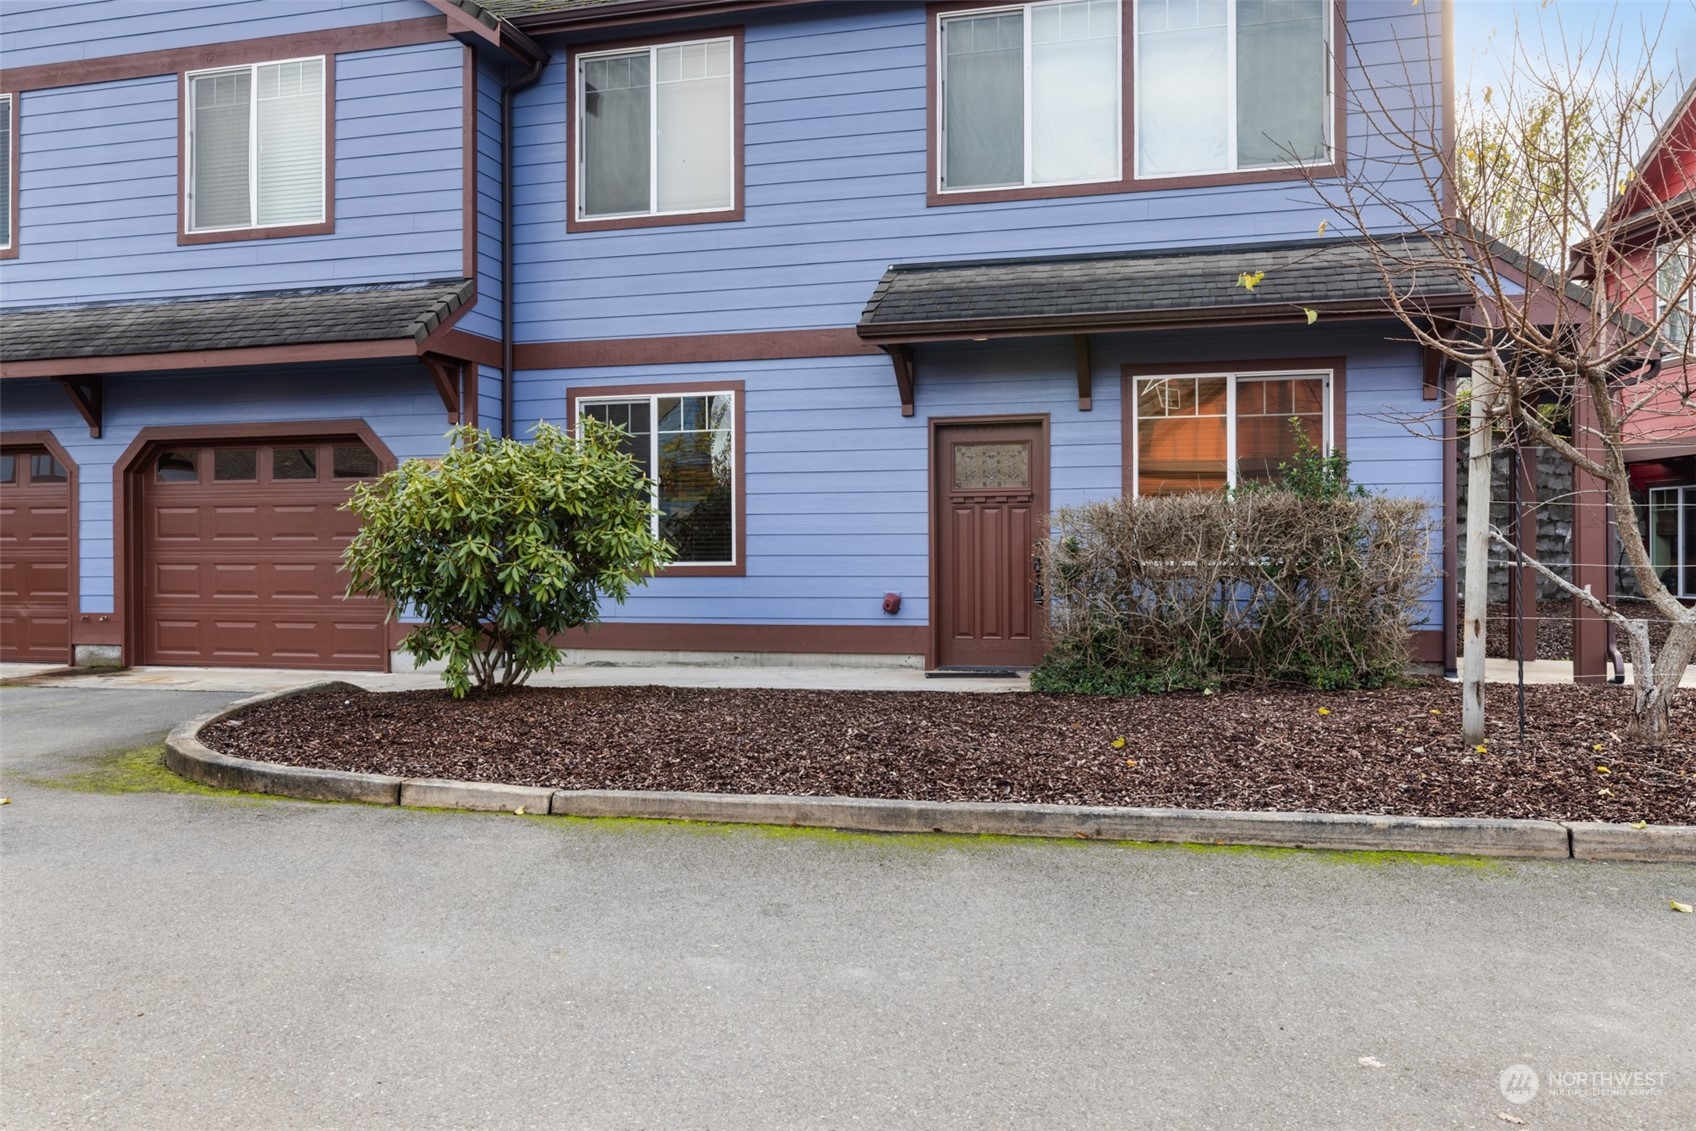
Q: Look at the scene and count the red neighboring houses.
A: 1